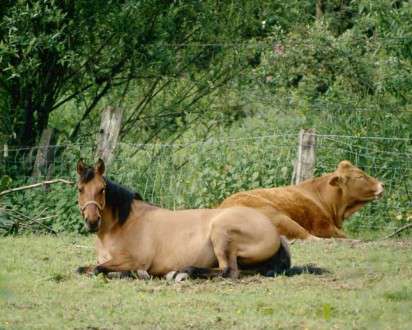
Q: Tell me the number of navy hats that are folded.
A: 0